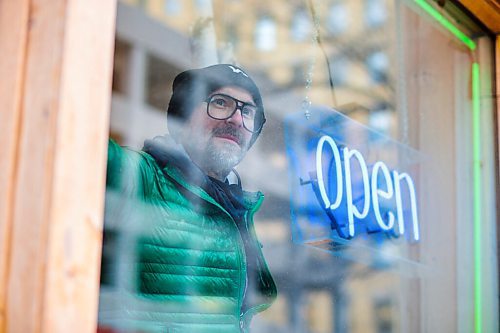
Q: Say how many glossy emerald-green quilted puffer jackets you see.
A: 1